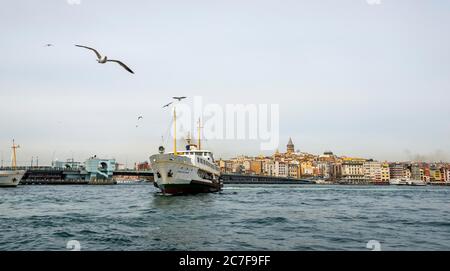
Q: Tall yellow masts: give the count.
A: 3